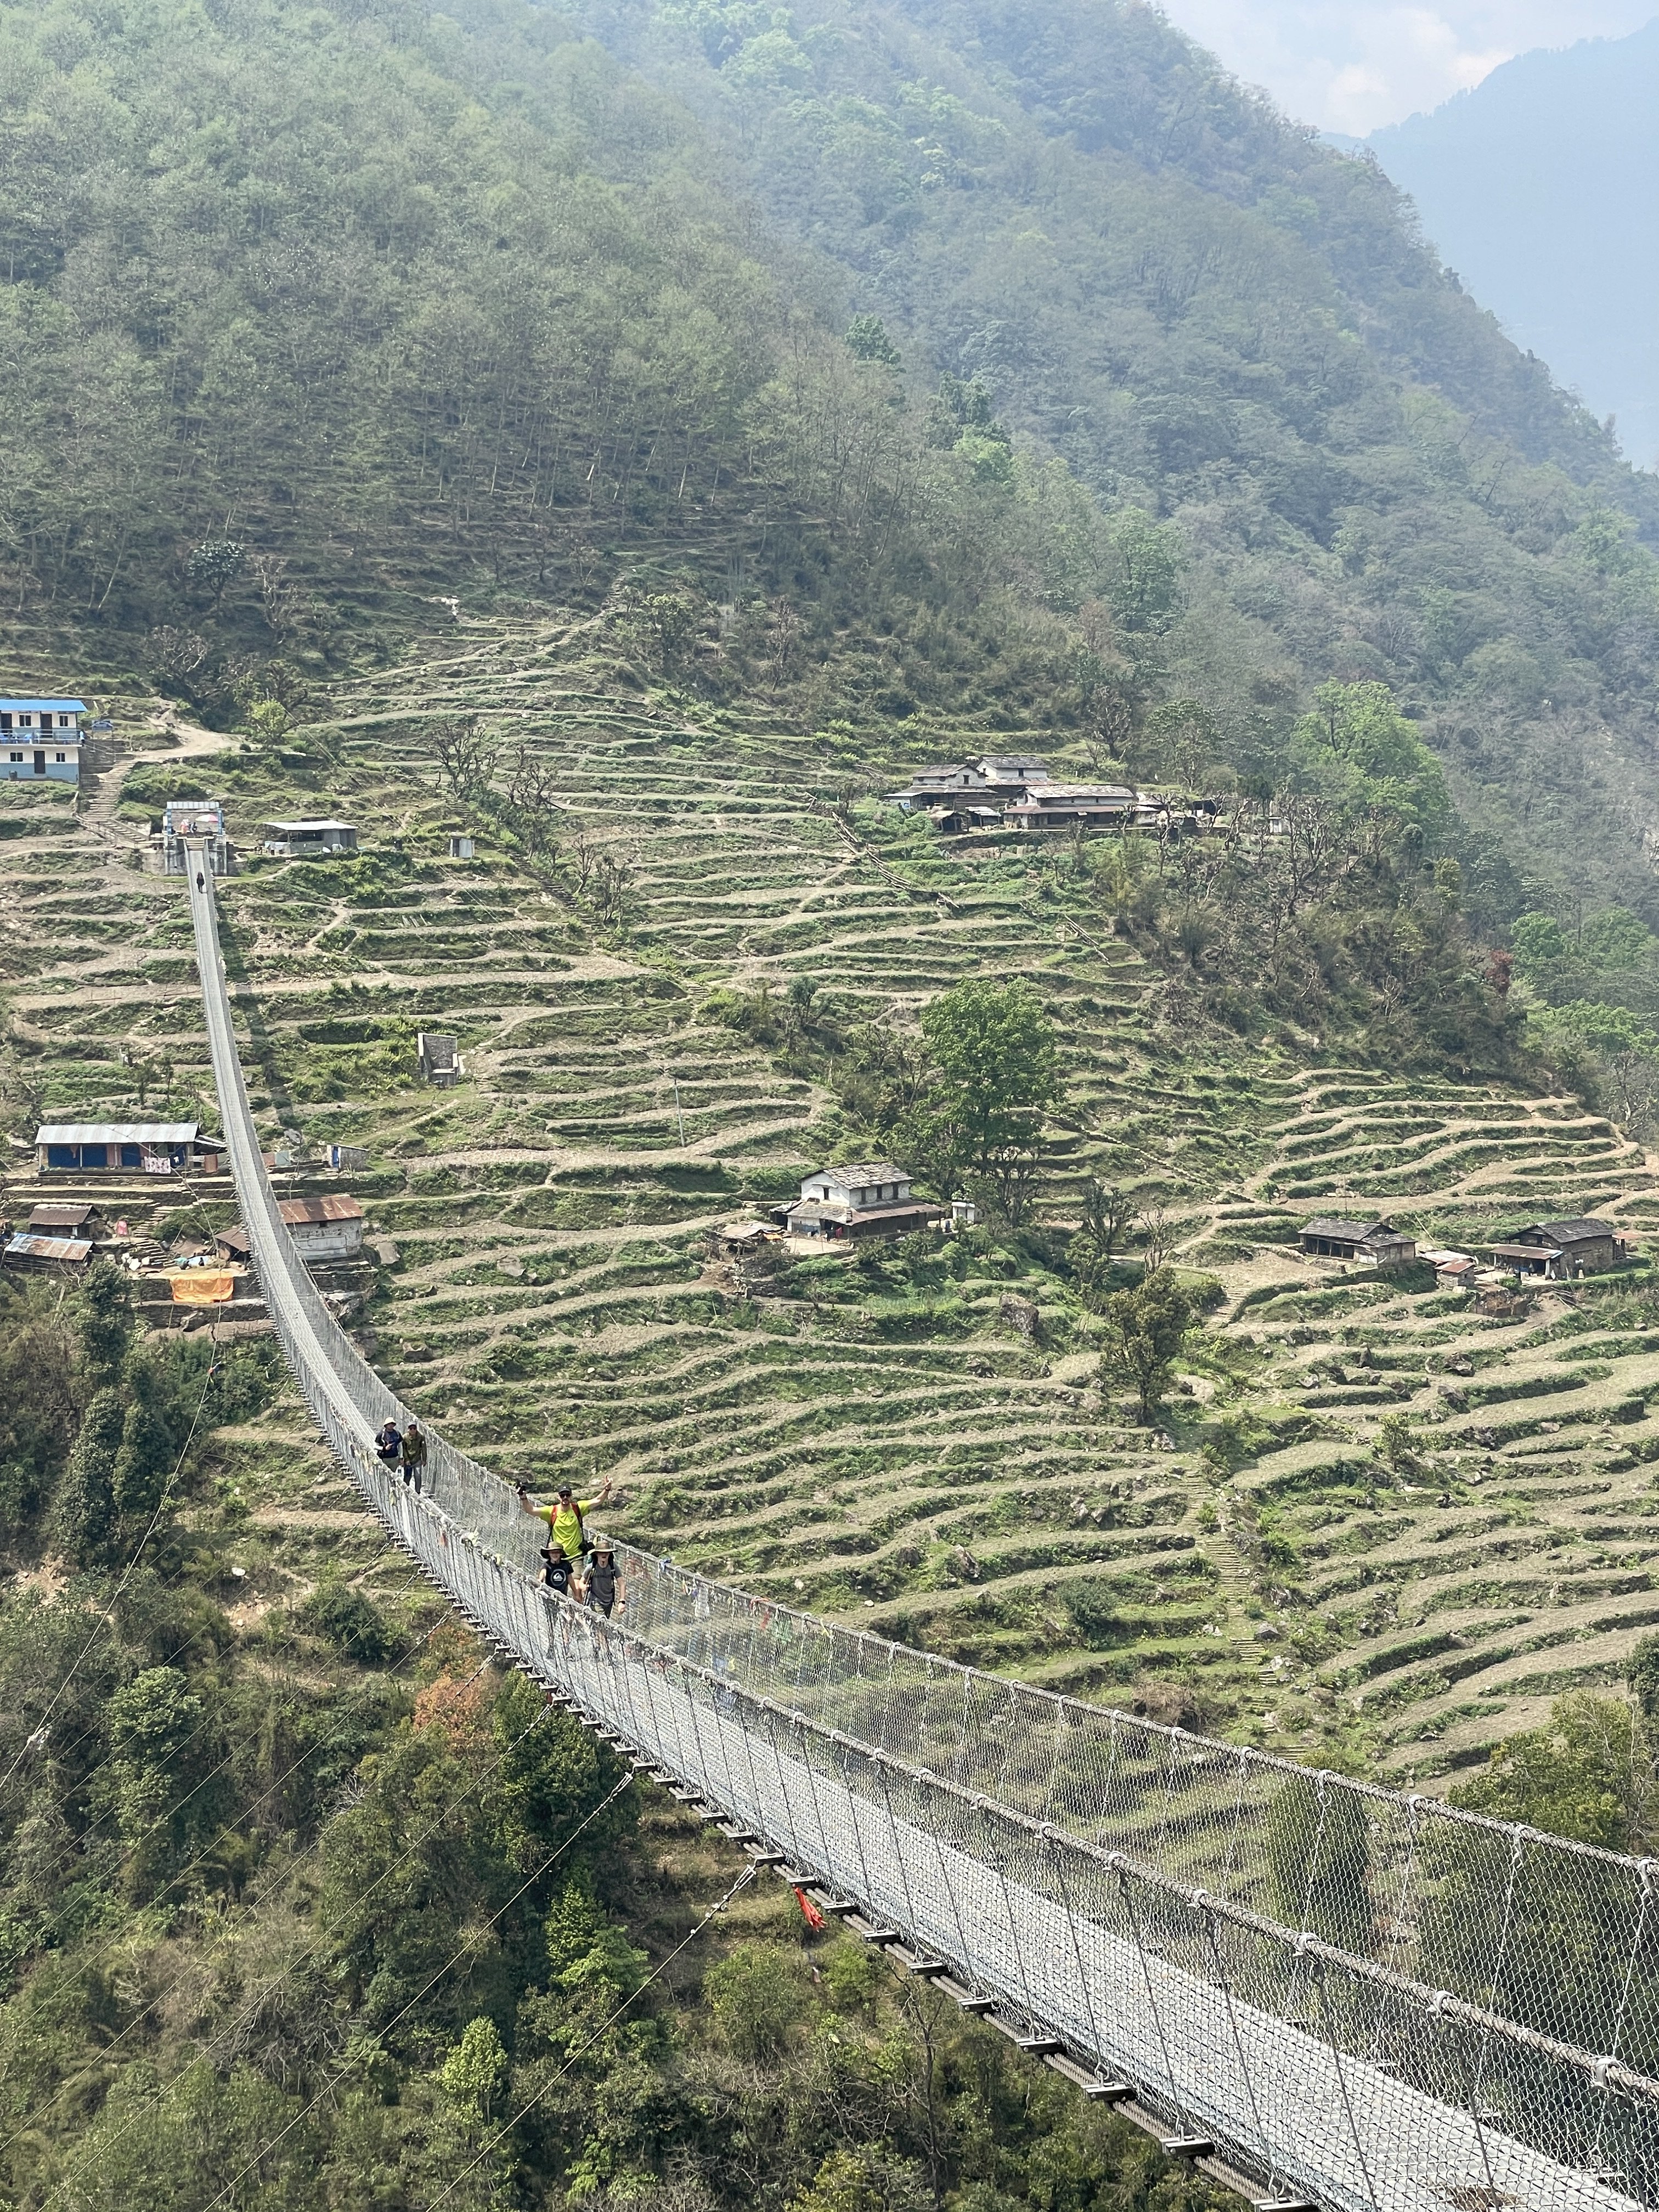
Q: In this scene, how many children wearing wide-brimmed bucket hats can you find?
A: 2